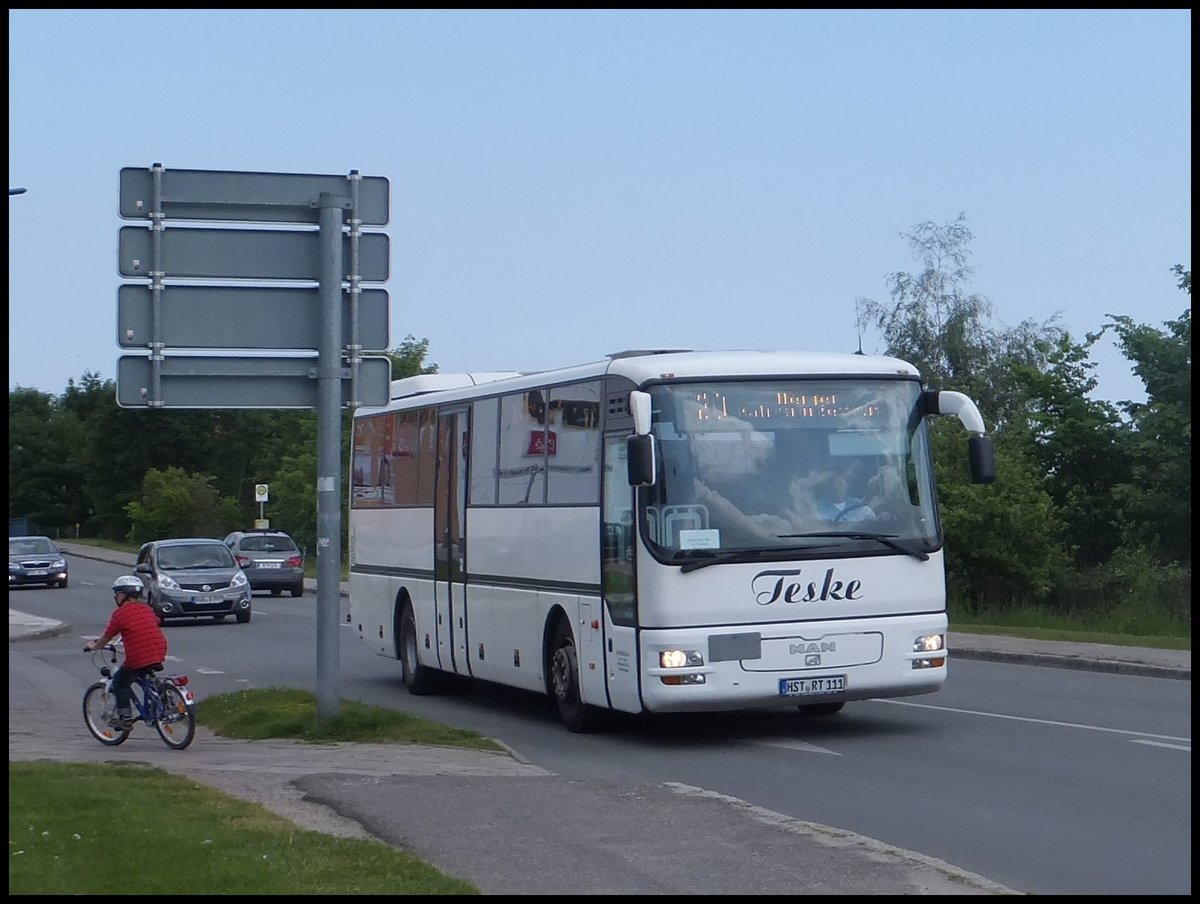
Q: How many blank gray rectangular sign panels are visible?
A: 4